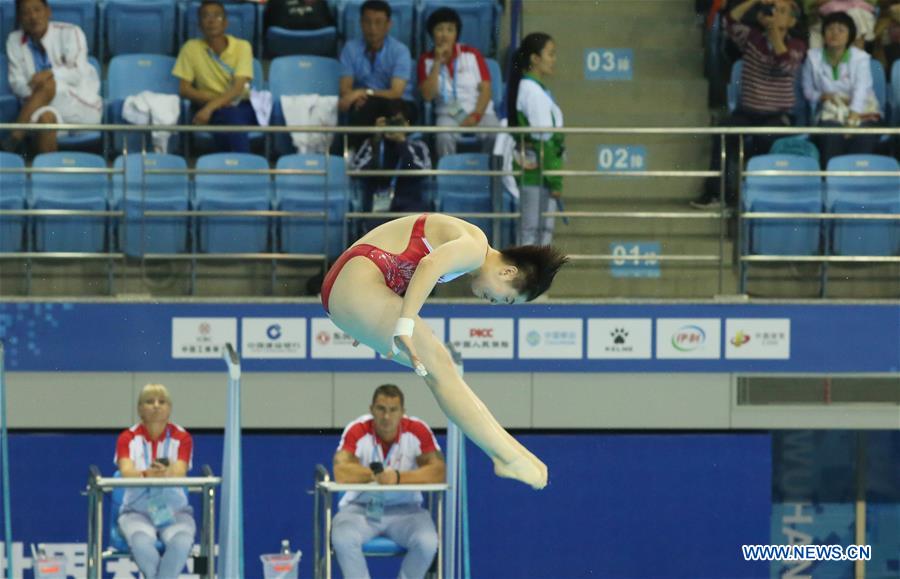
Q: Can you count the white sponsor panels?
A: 9